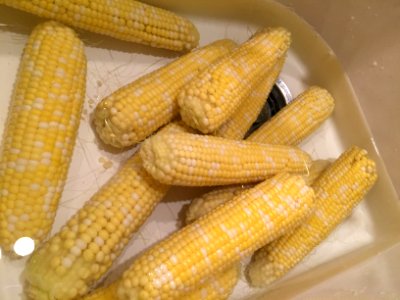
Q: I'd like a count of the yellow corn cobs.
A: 12